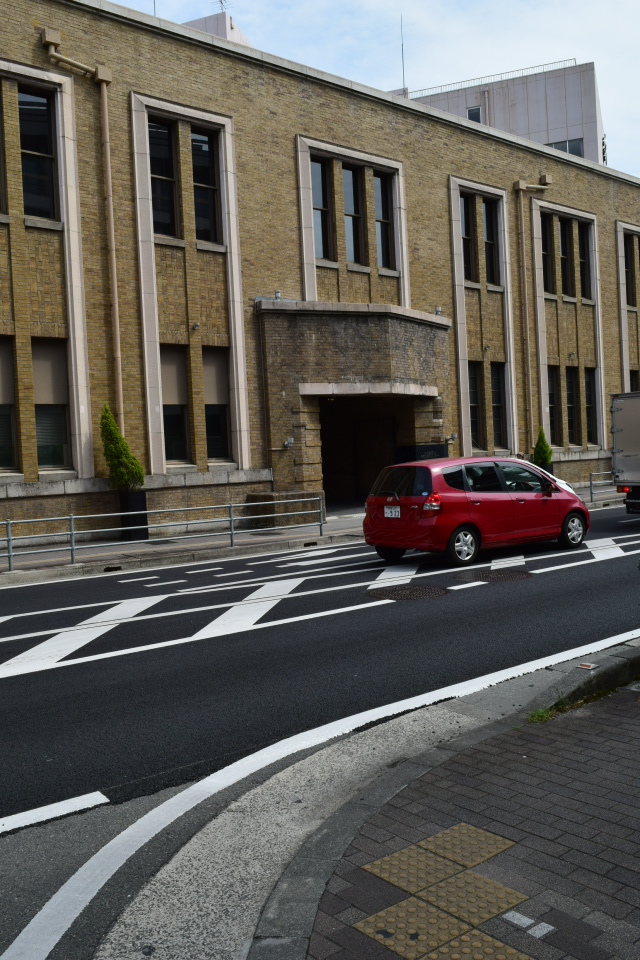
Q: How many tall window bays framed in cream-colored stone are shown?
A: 6